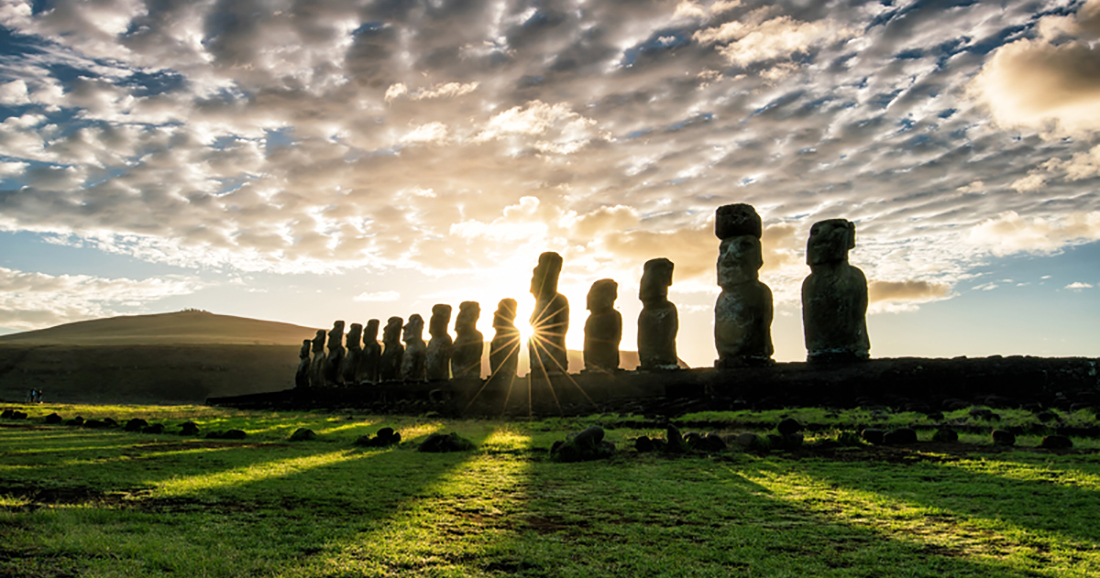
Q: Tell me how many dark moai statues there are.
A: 15